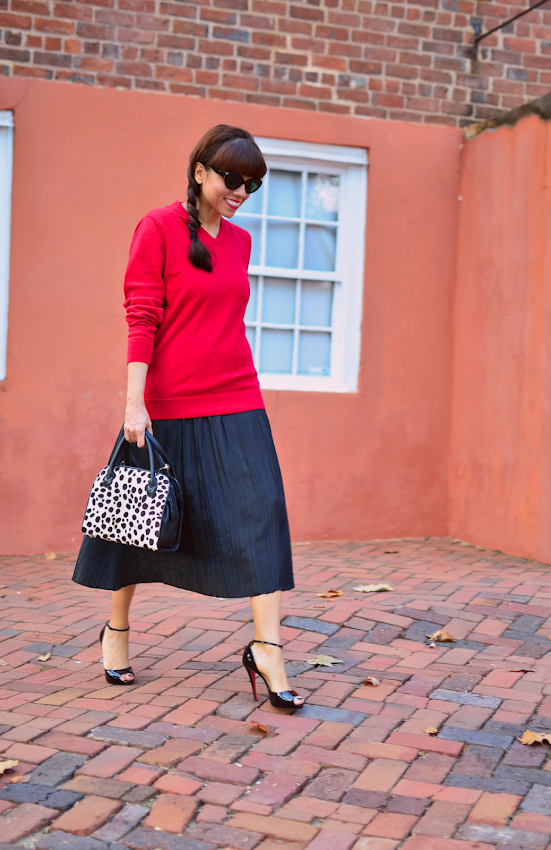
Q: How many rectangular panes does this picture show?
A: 12